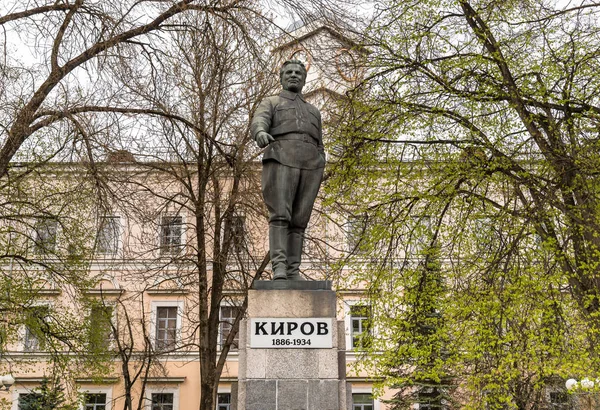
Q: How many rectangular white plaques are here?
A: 1